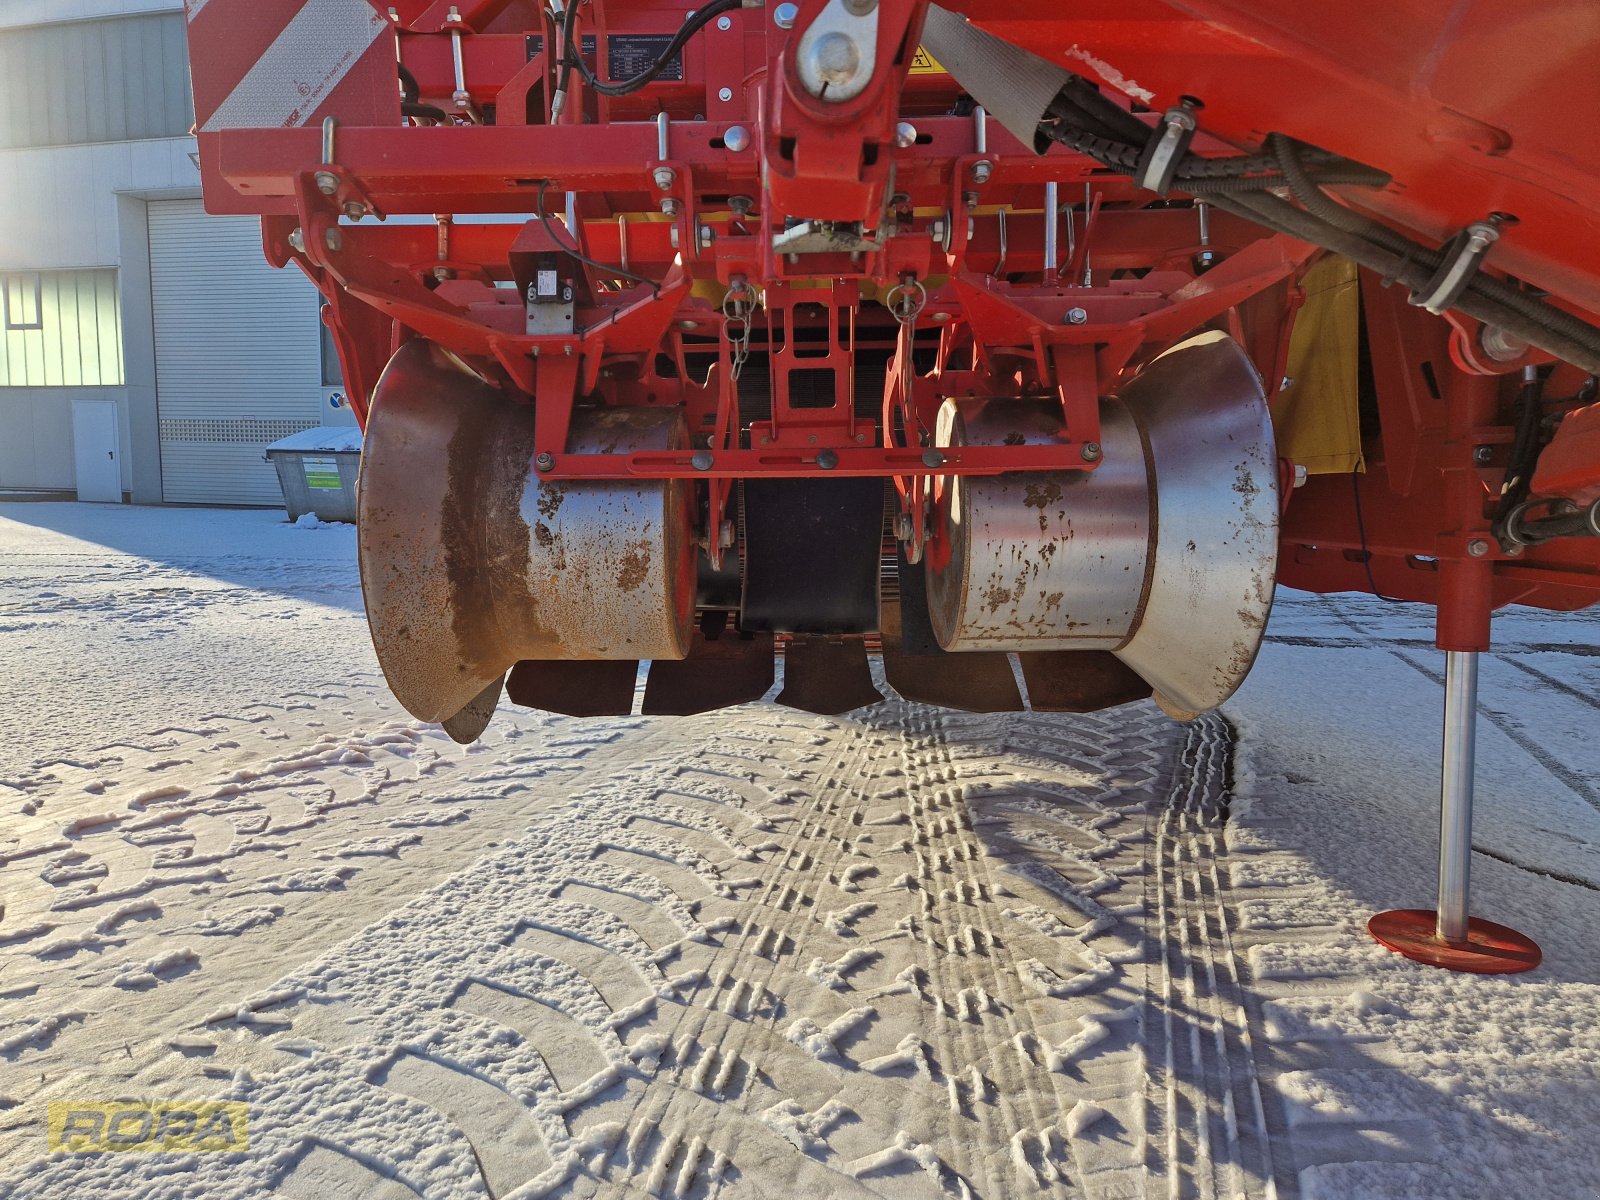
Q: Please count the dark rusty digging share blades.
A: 5